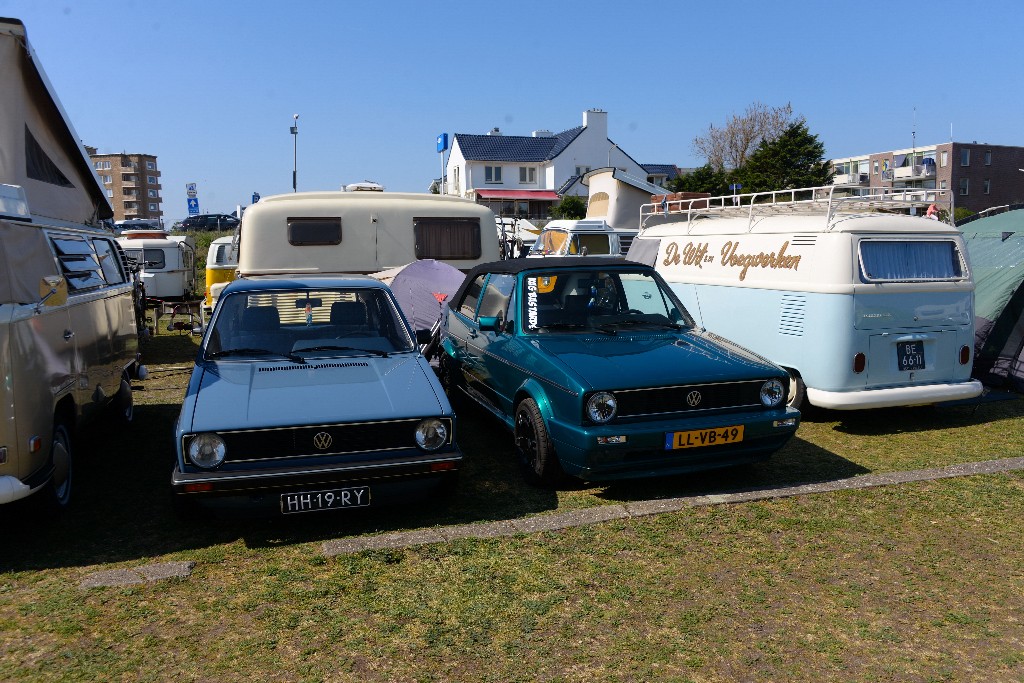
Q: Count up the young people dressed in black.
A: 0